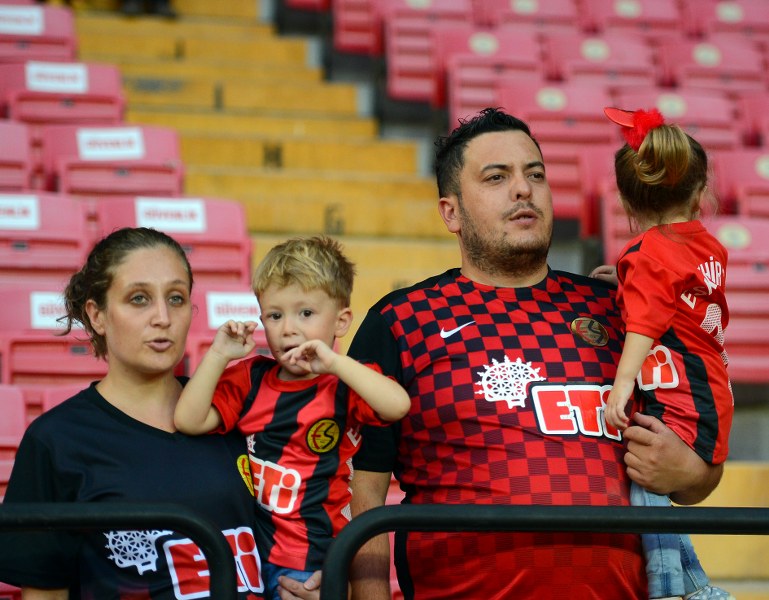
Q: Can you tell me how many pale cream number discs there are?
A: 11